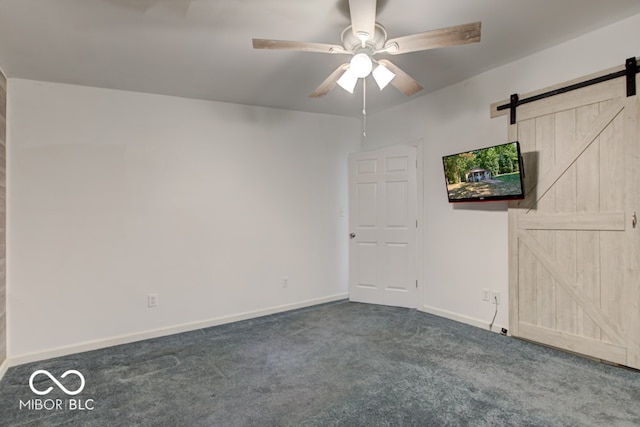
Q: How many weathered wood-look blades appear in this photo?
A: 5